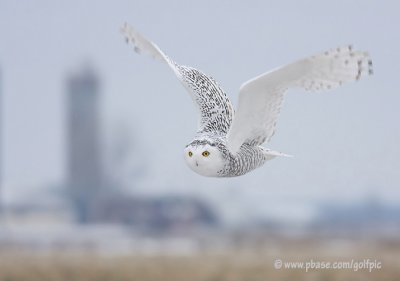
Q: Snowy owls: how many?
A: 1